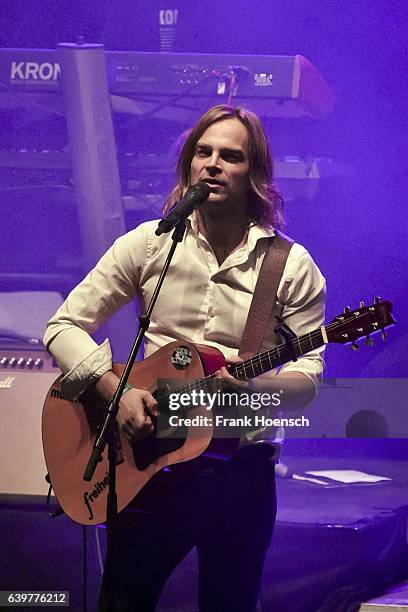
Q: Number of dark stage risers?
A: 1